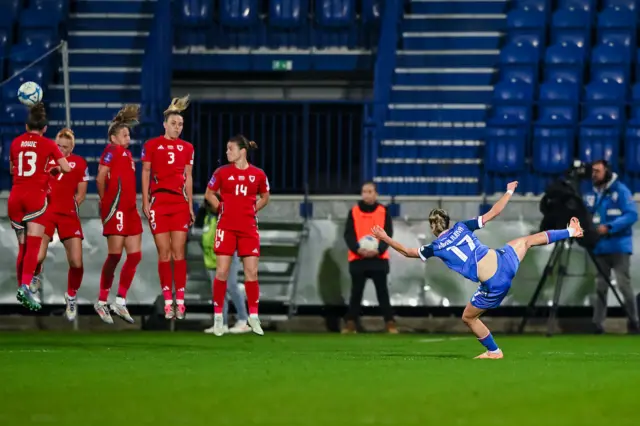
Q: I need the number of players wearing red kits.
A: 5